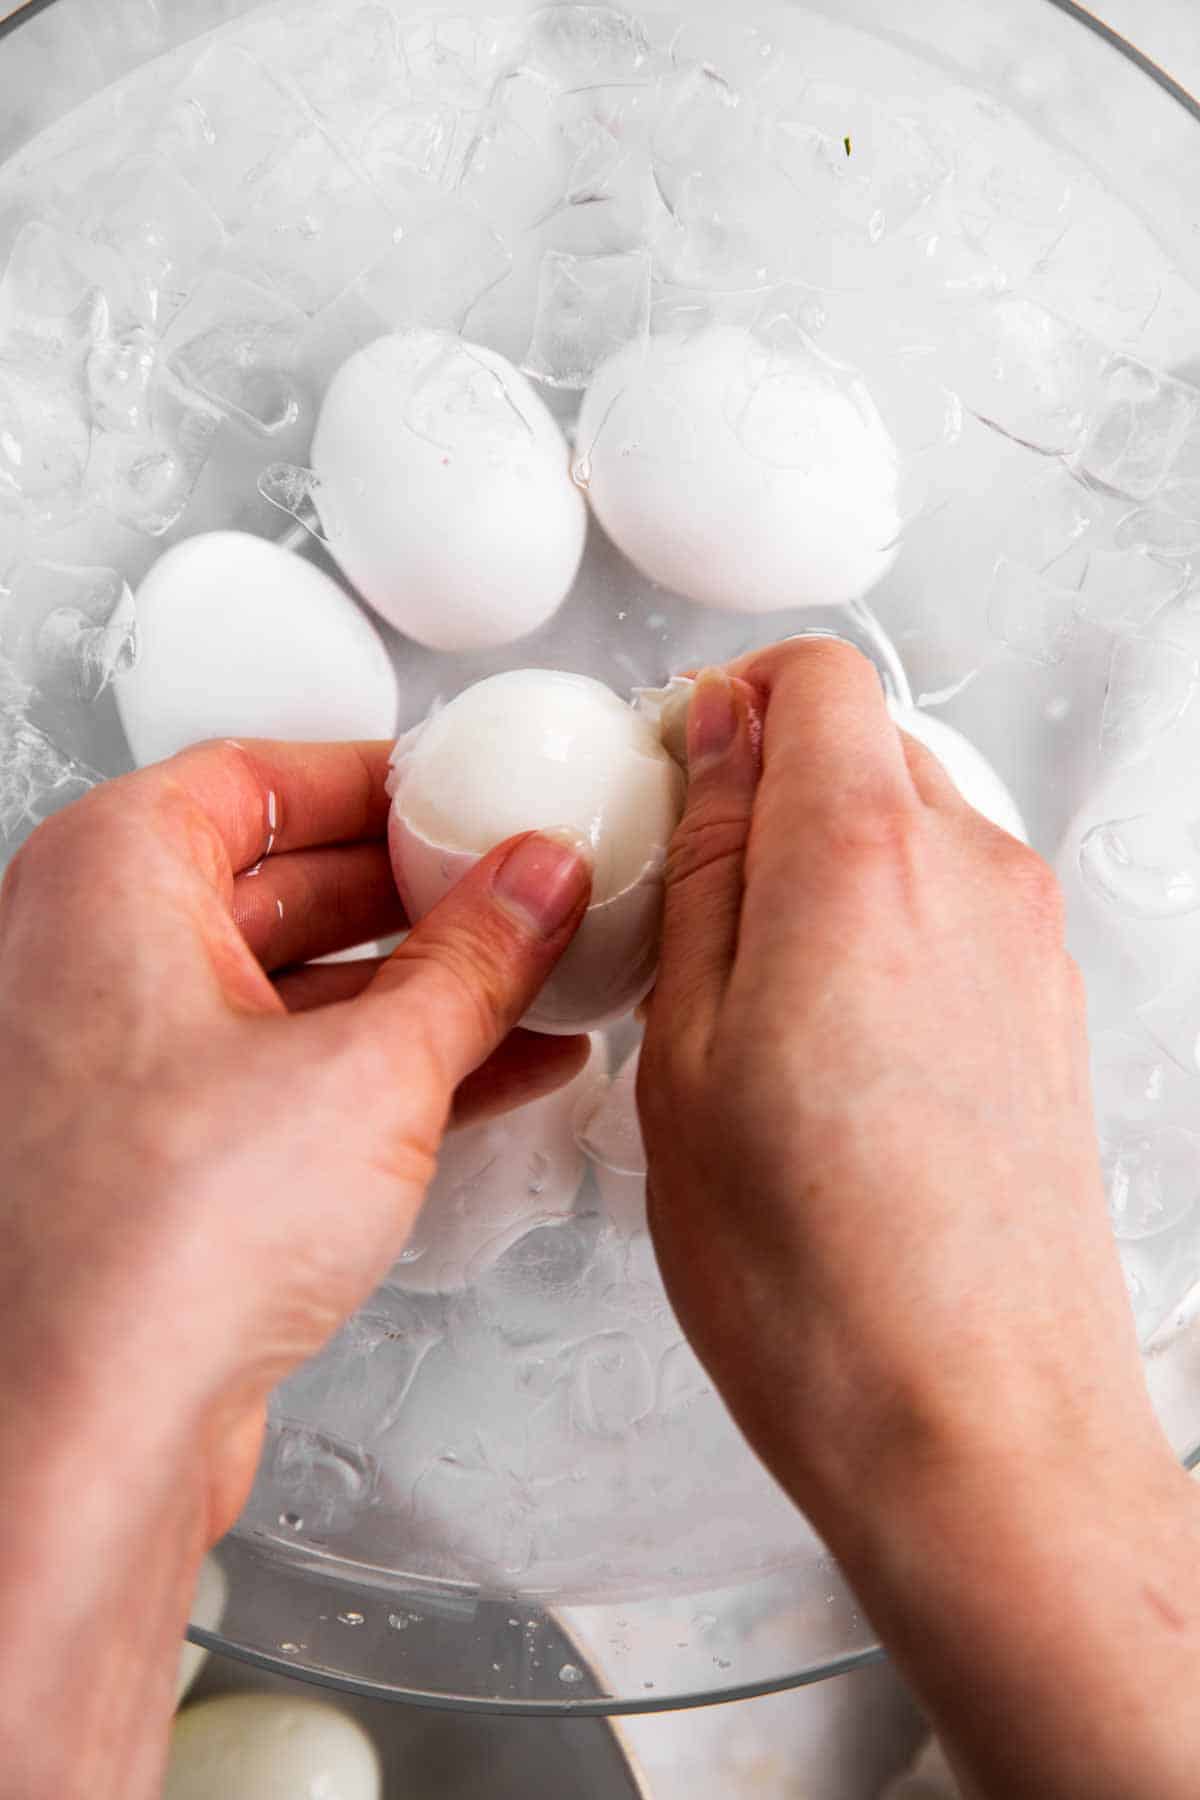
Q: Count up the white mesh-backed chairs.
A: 0